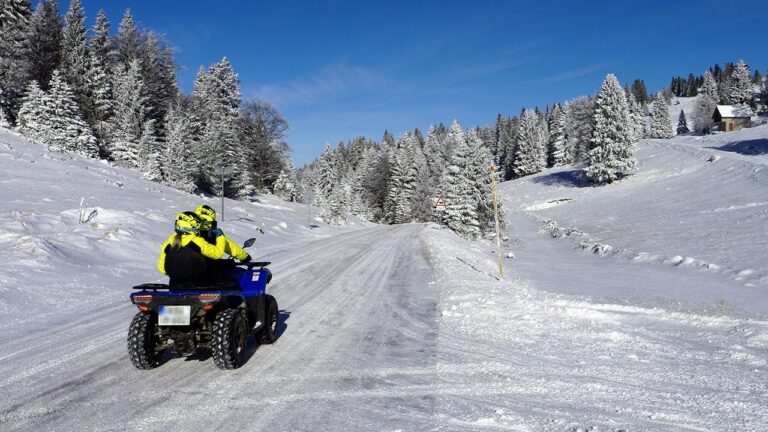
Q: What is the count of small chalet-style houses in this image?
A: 1